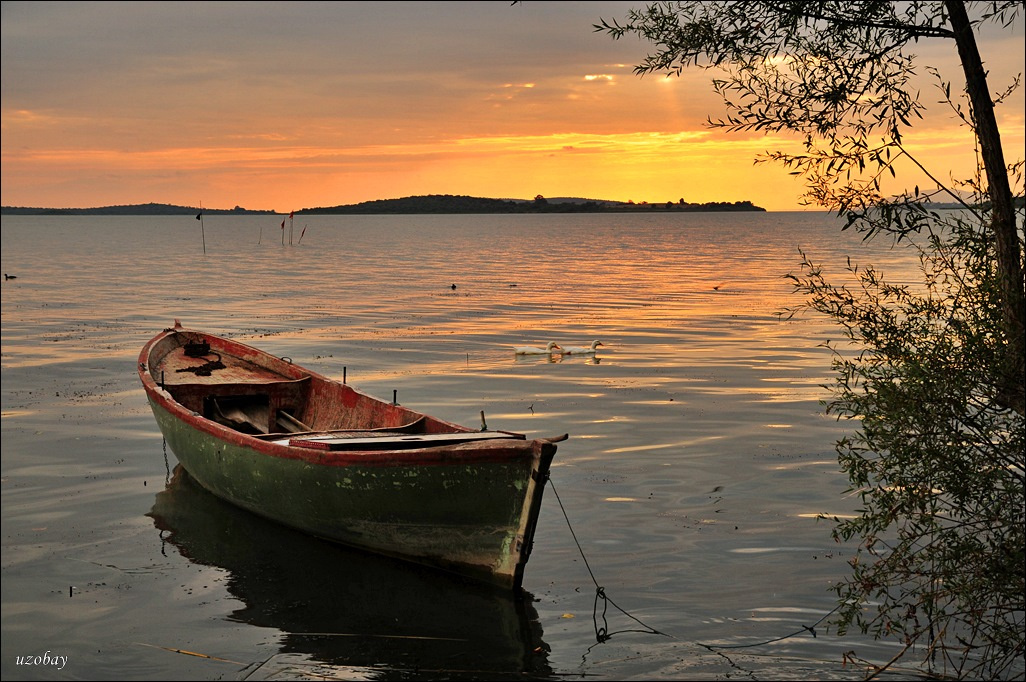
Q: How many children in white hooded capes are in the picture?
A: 0